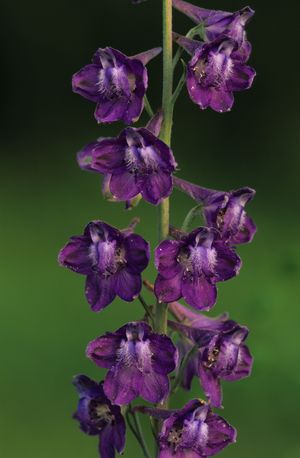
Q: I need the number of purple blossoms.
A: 11